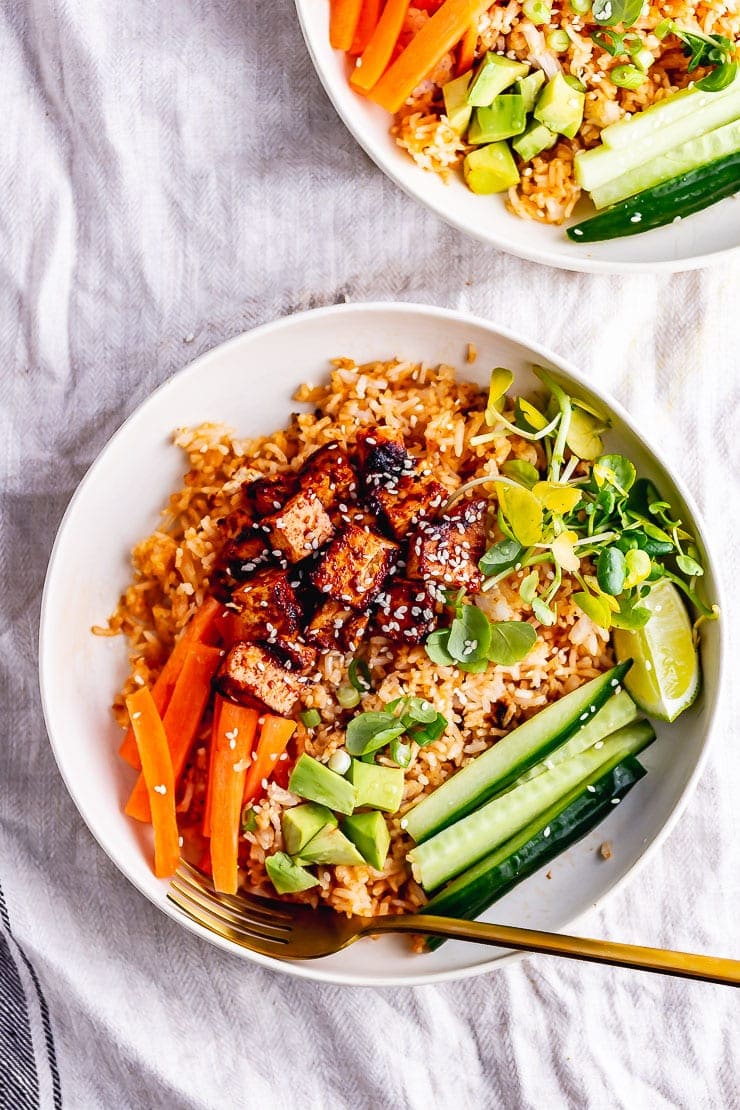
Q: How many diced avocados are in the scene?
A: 13